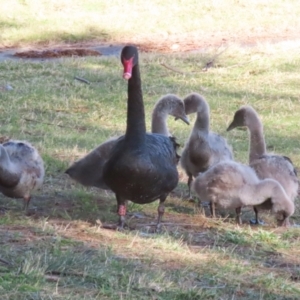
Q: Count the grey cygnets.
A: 5